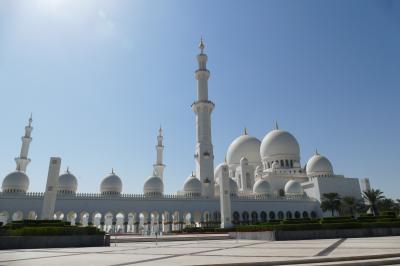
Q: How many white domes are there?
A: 12